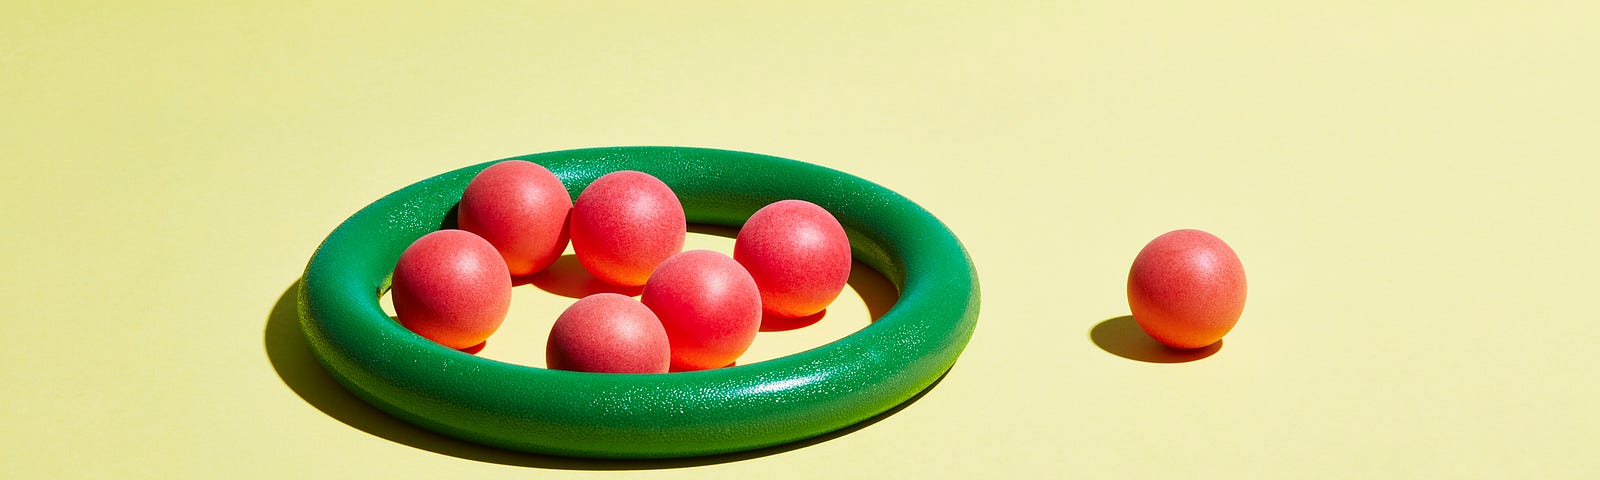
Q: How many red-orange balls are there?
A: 7